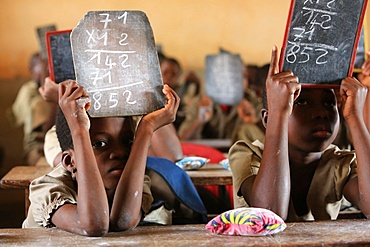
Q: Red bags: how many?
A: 1